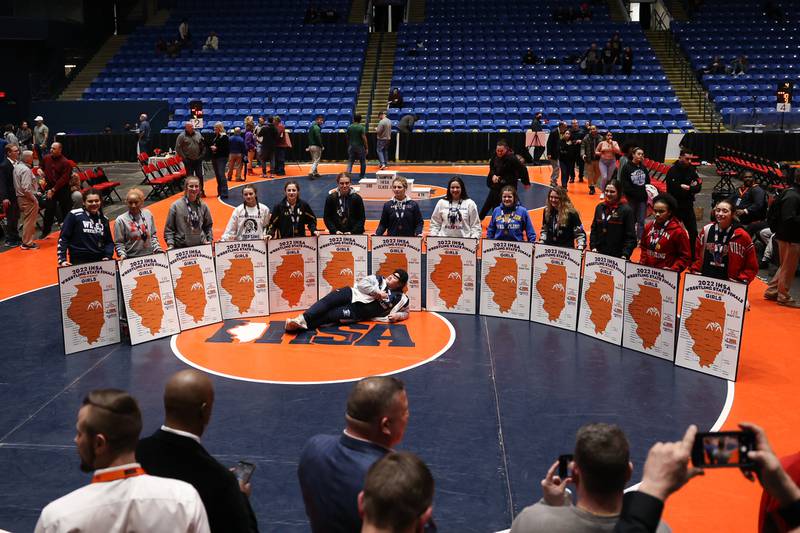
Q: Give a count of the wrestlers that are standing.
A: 13